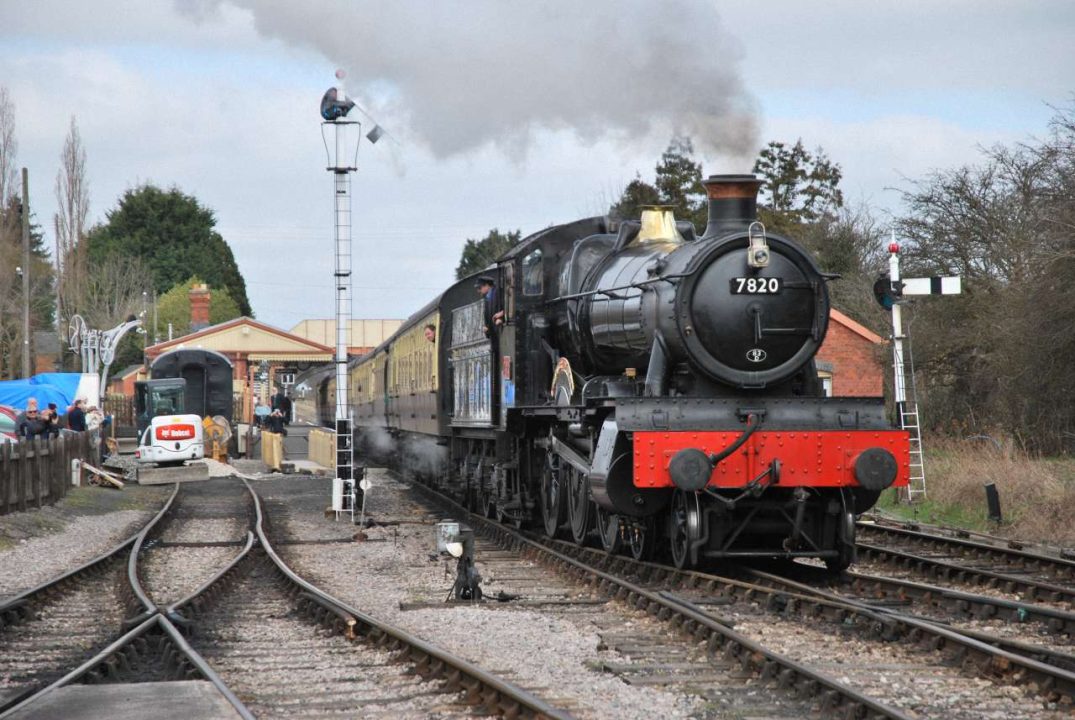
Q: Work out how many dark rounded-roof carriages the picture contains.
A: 1